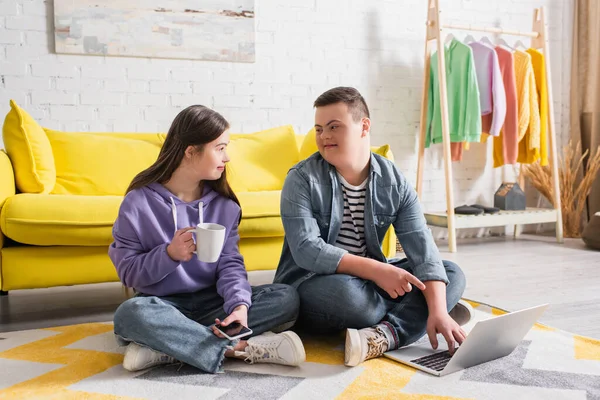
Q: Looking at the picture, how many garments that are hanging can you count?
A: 5